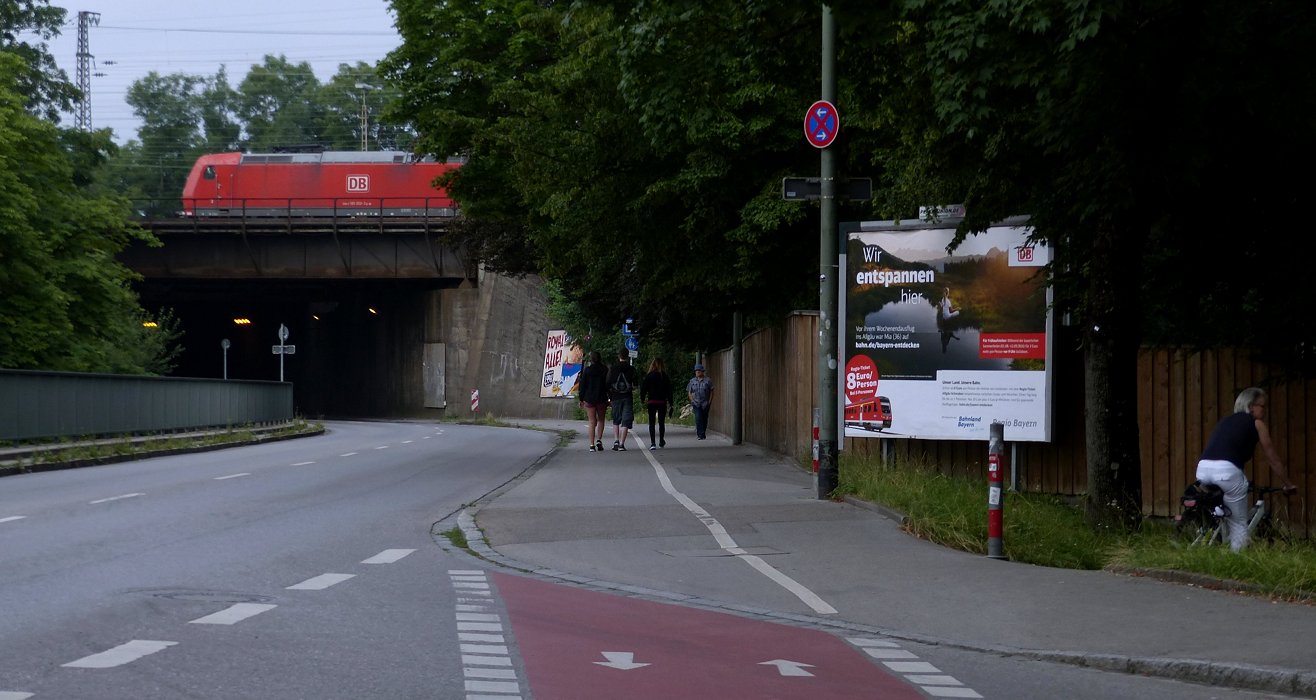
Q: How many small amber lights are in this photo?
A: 4